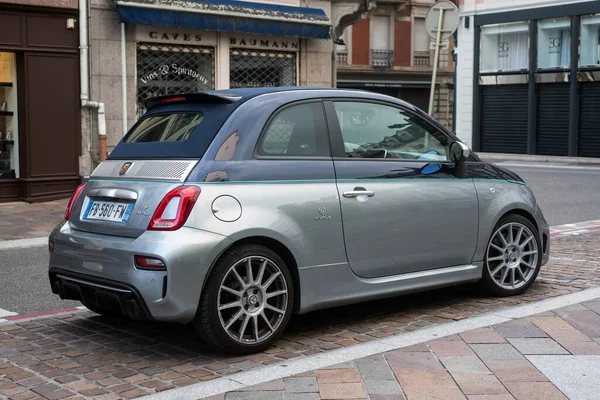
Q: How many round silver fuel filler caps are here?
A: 1